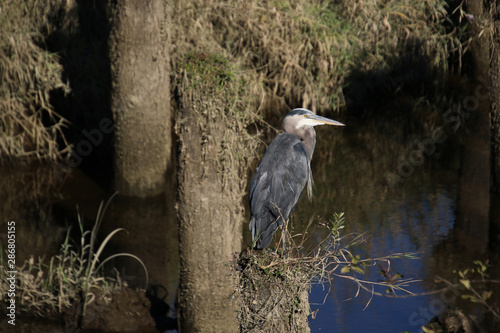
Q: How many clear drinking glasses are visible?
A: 0